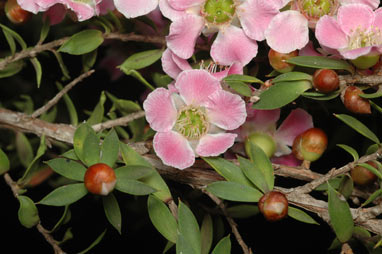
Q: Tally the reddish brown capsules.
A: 8